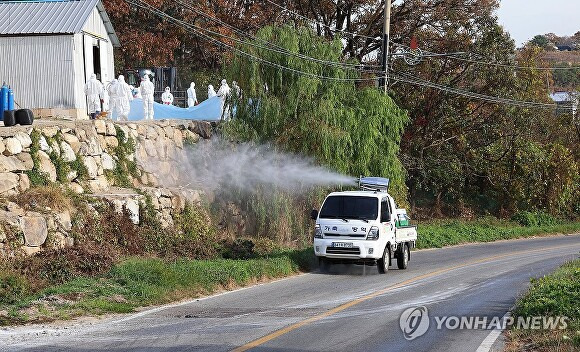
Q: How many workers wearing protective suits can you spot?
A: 9